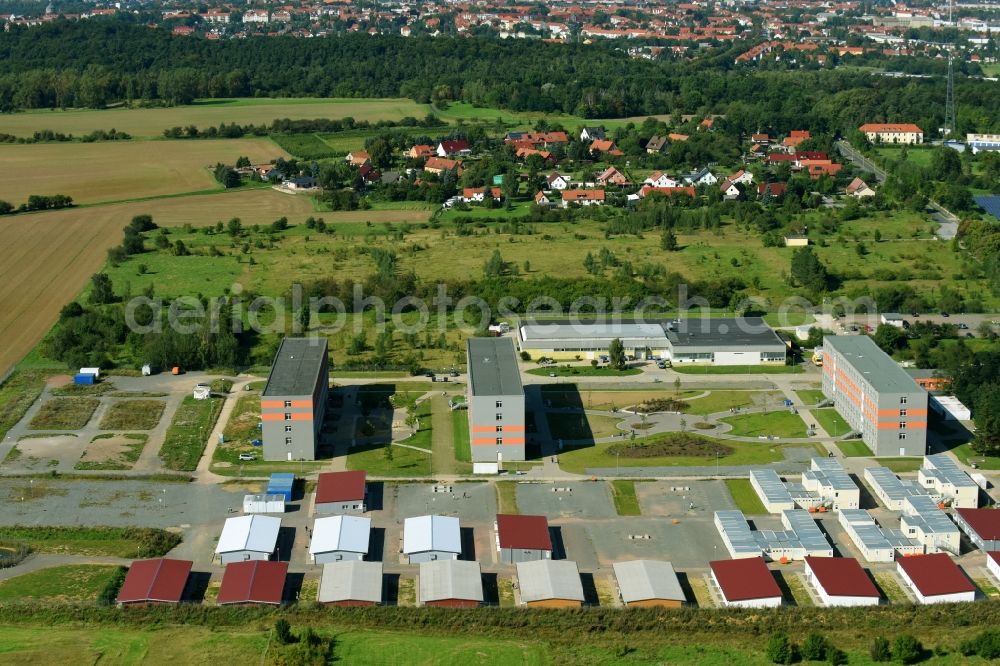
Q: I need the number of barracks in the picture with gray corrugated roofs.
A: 4